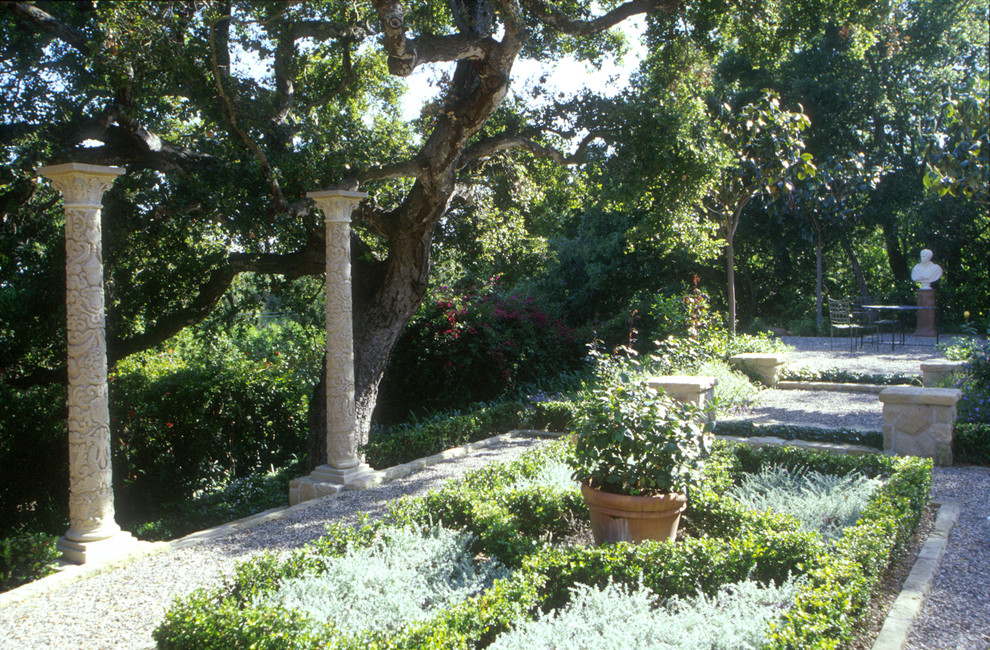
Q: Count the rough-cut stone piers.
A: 4